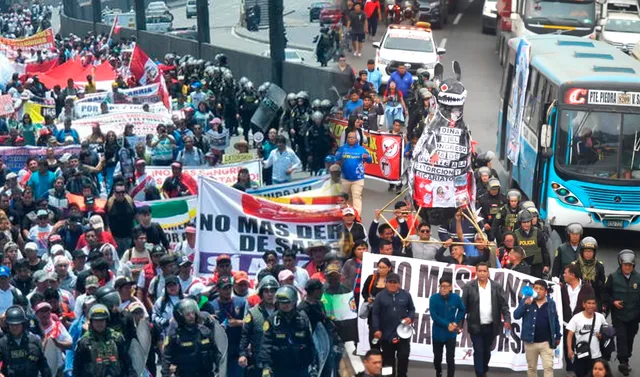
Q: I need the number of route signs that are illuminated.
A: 1